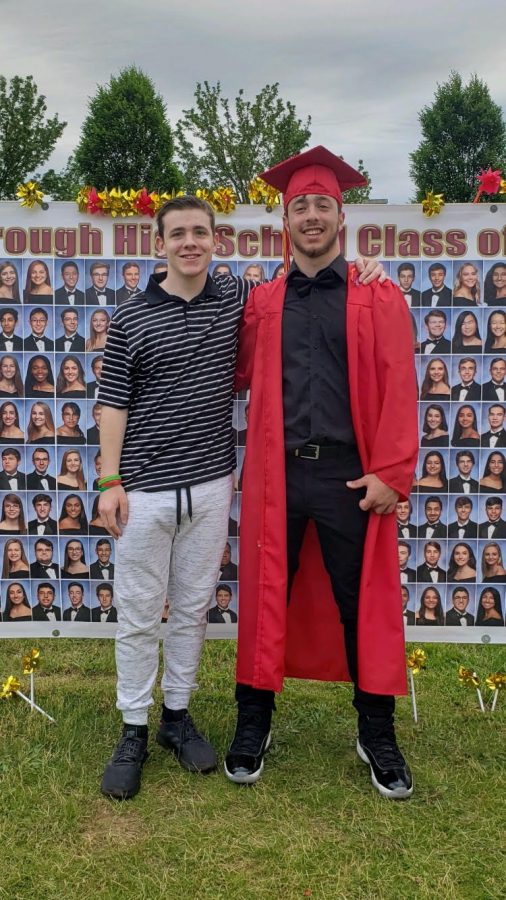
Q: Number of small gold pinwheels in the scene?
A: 5